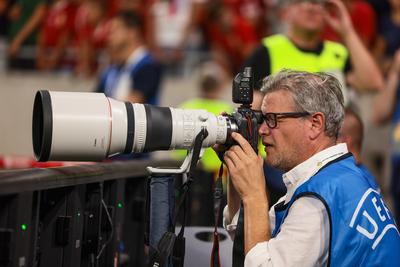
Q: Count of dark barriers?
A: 1